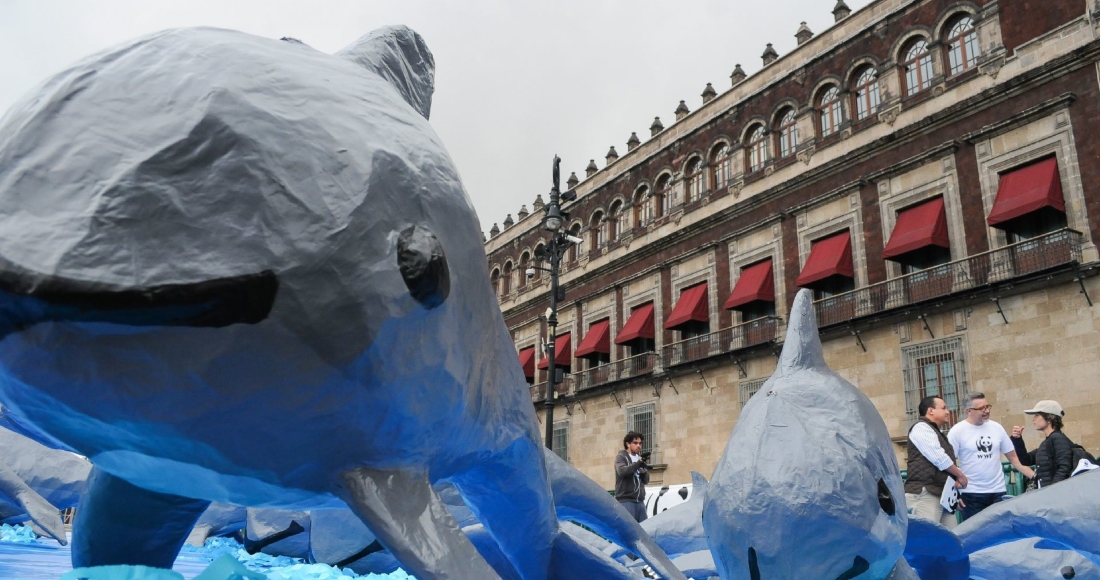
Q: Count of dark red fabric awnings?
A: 9